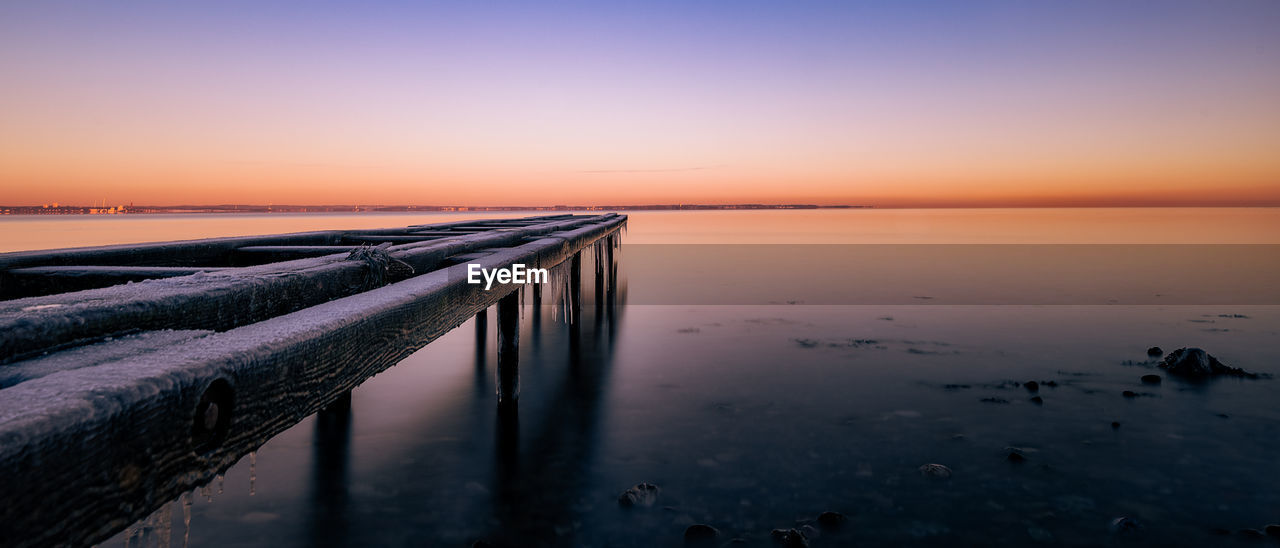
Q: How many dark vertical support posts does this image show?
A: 7